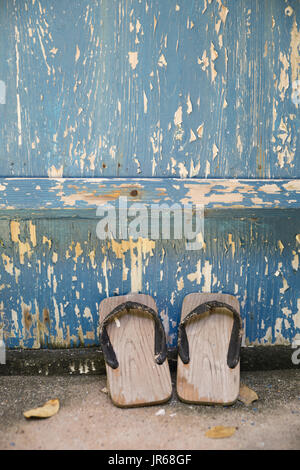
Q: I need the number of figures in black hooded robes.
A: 0